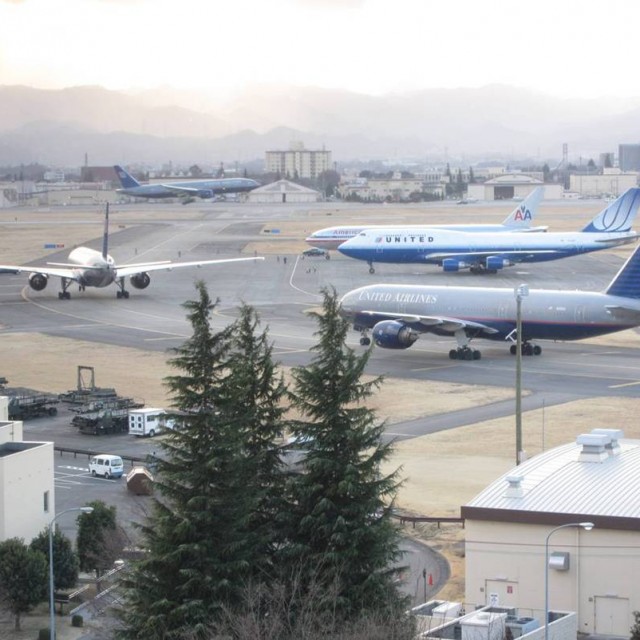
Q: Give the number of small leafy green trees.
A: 3